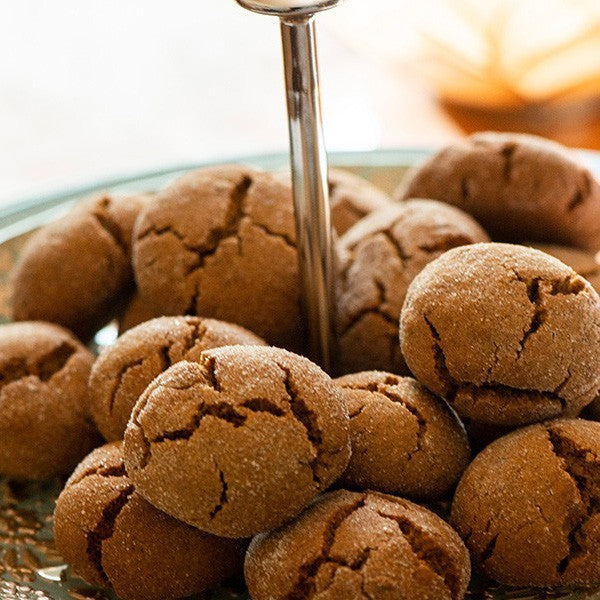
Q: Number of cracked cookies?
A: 13